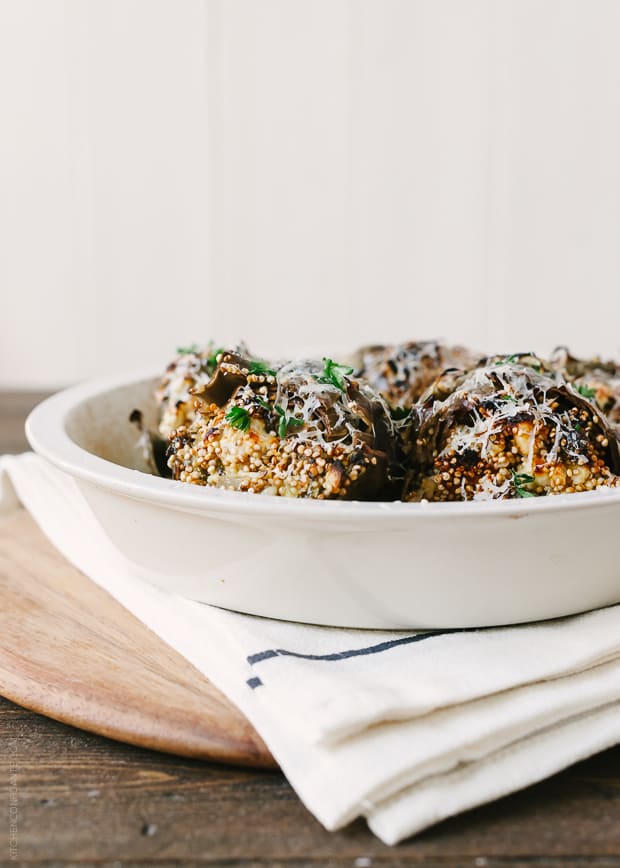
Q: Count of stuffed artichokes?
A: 5